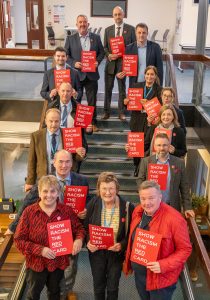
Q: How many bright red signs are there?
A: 15